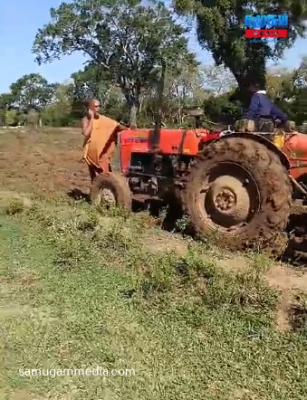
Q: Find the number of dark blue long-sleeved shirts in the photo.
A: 1